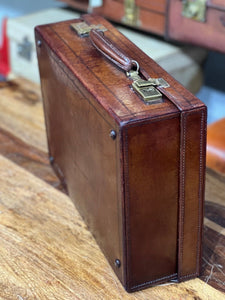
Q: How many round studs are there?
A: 4